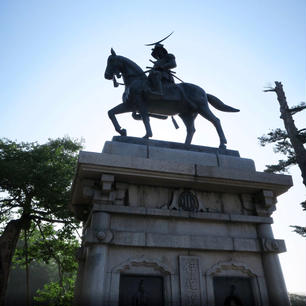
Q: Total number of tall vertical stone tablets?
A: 1